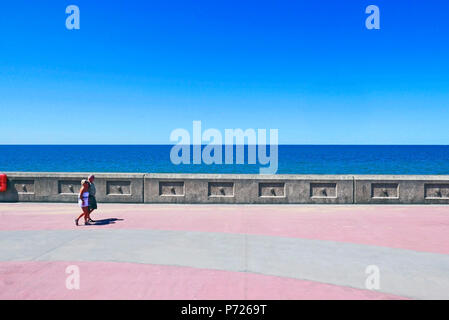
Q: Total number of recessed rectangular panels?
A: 9